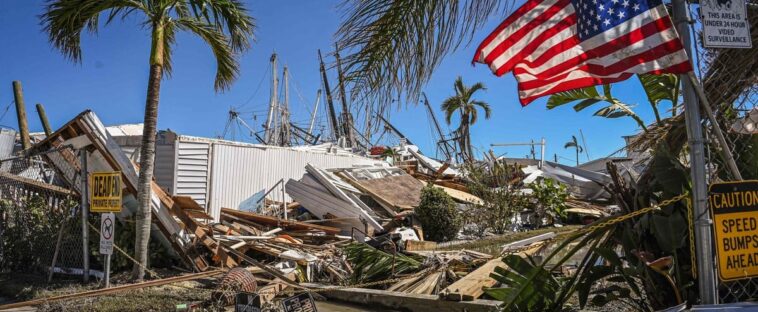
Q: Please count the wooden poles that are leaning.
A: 2